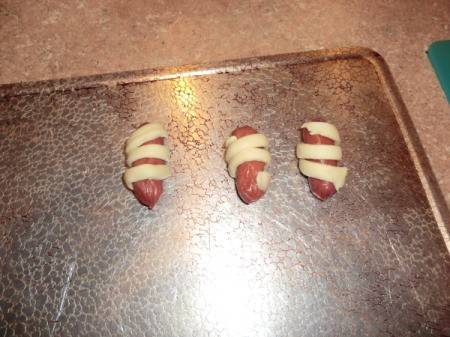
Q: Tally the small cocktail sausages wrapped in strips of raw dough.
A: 3